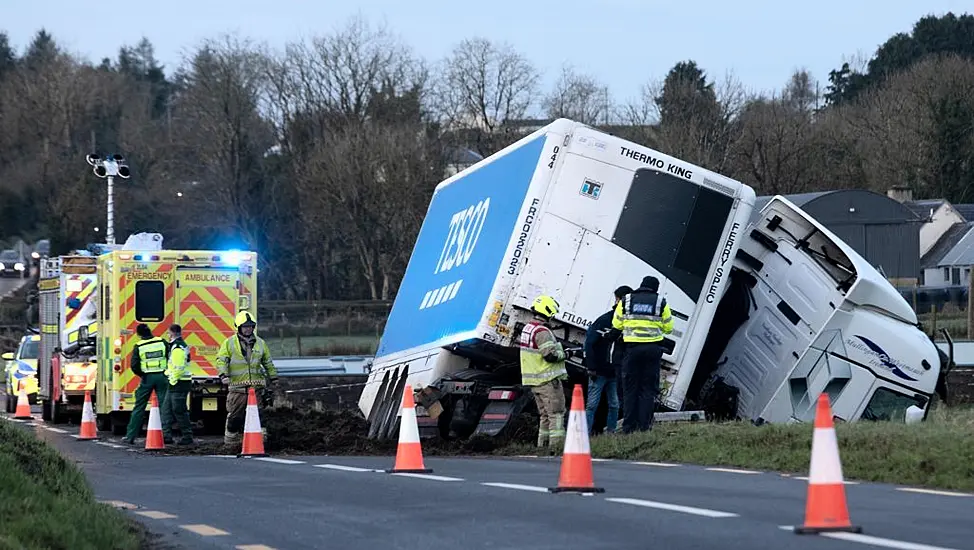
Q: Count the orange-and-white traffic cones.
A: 7